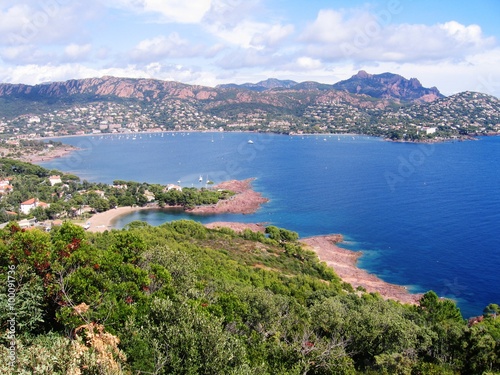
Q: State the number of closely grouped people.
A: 0